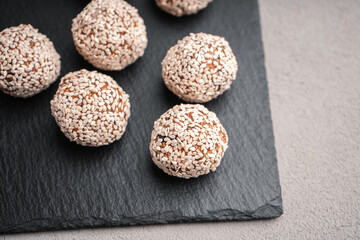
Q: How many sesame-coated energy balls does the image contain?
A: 6